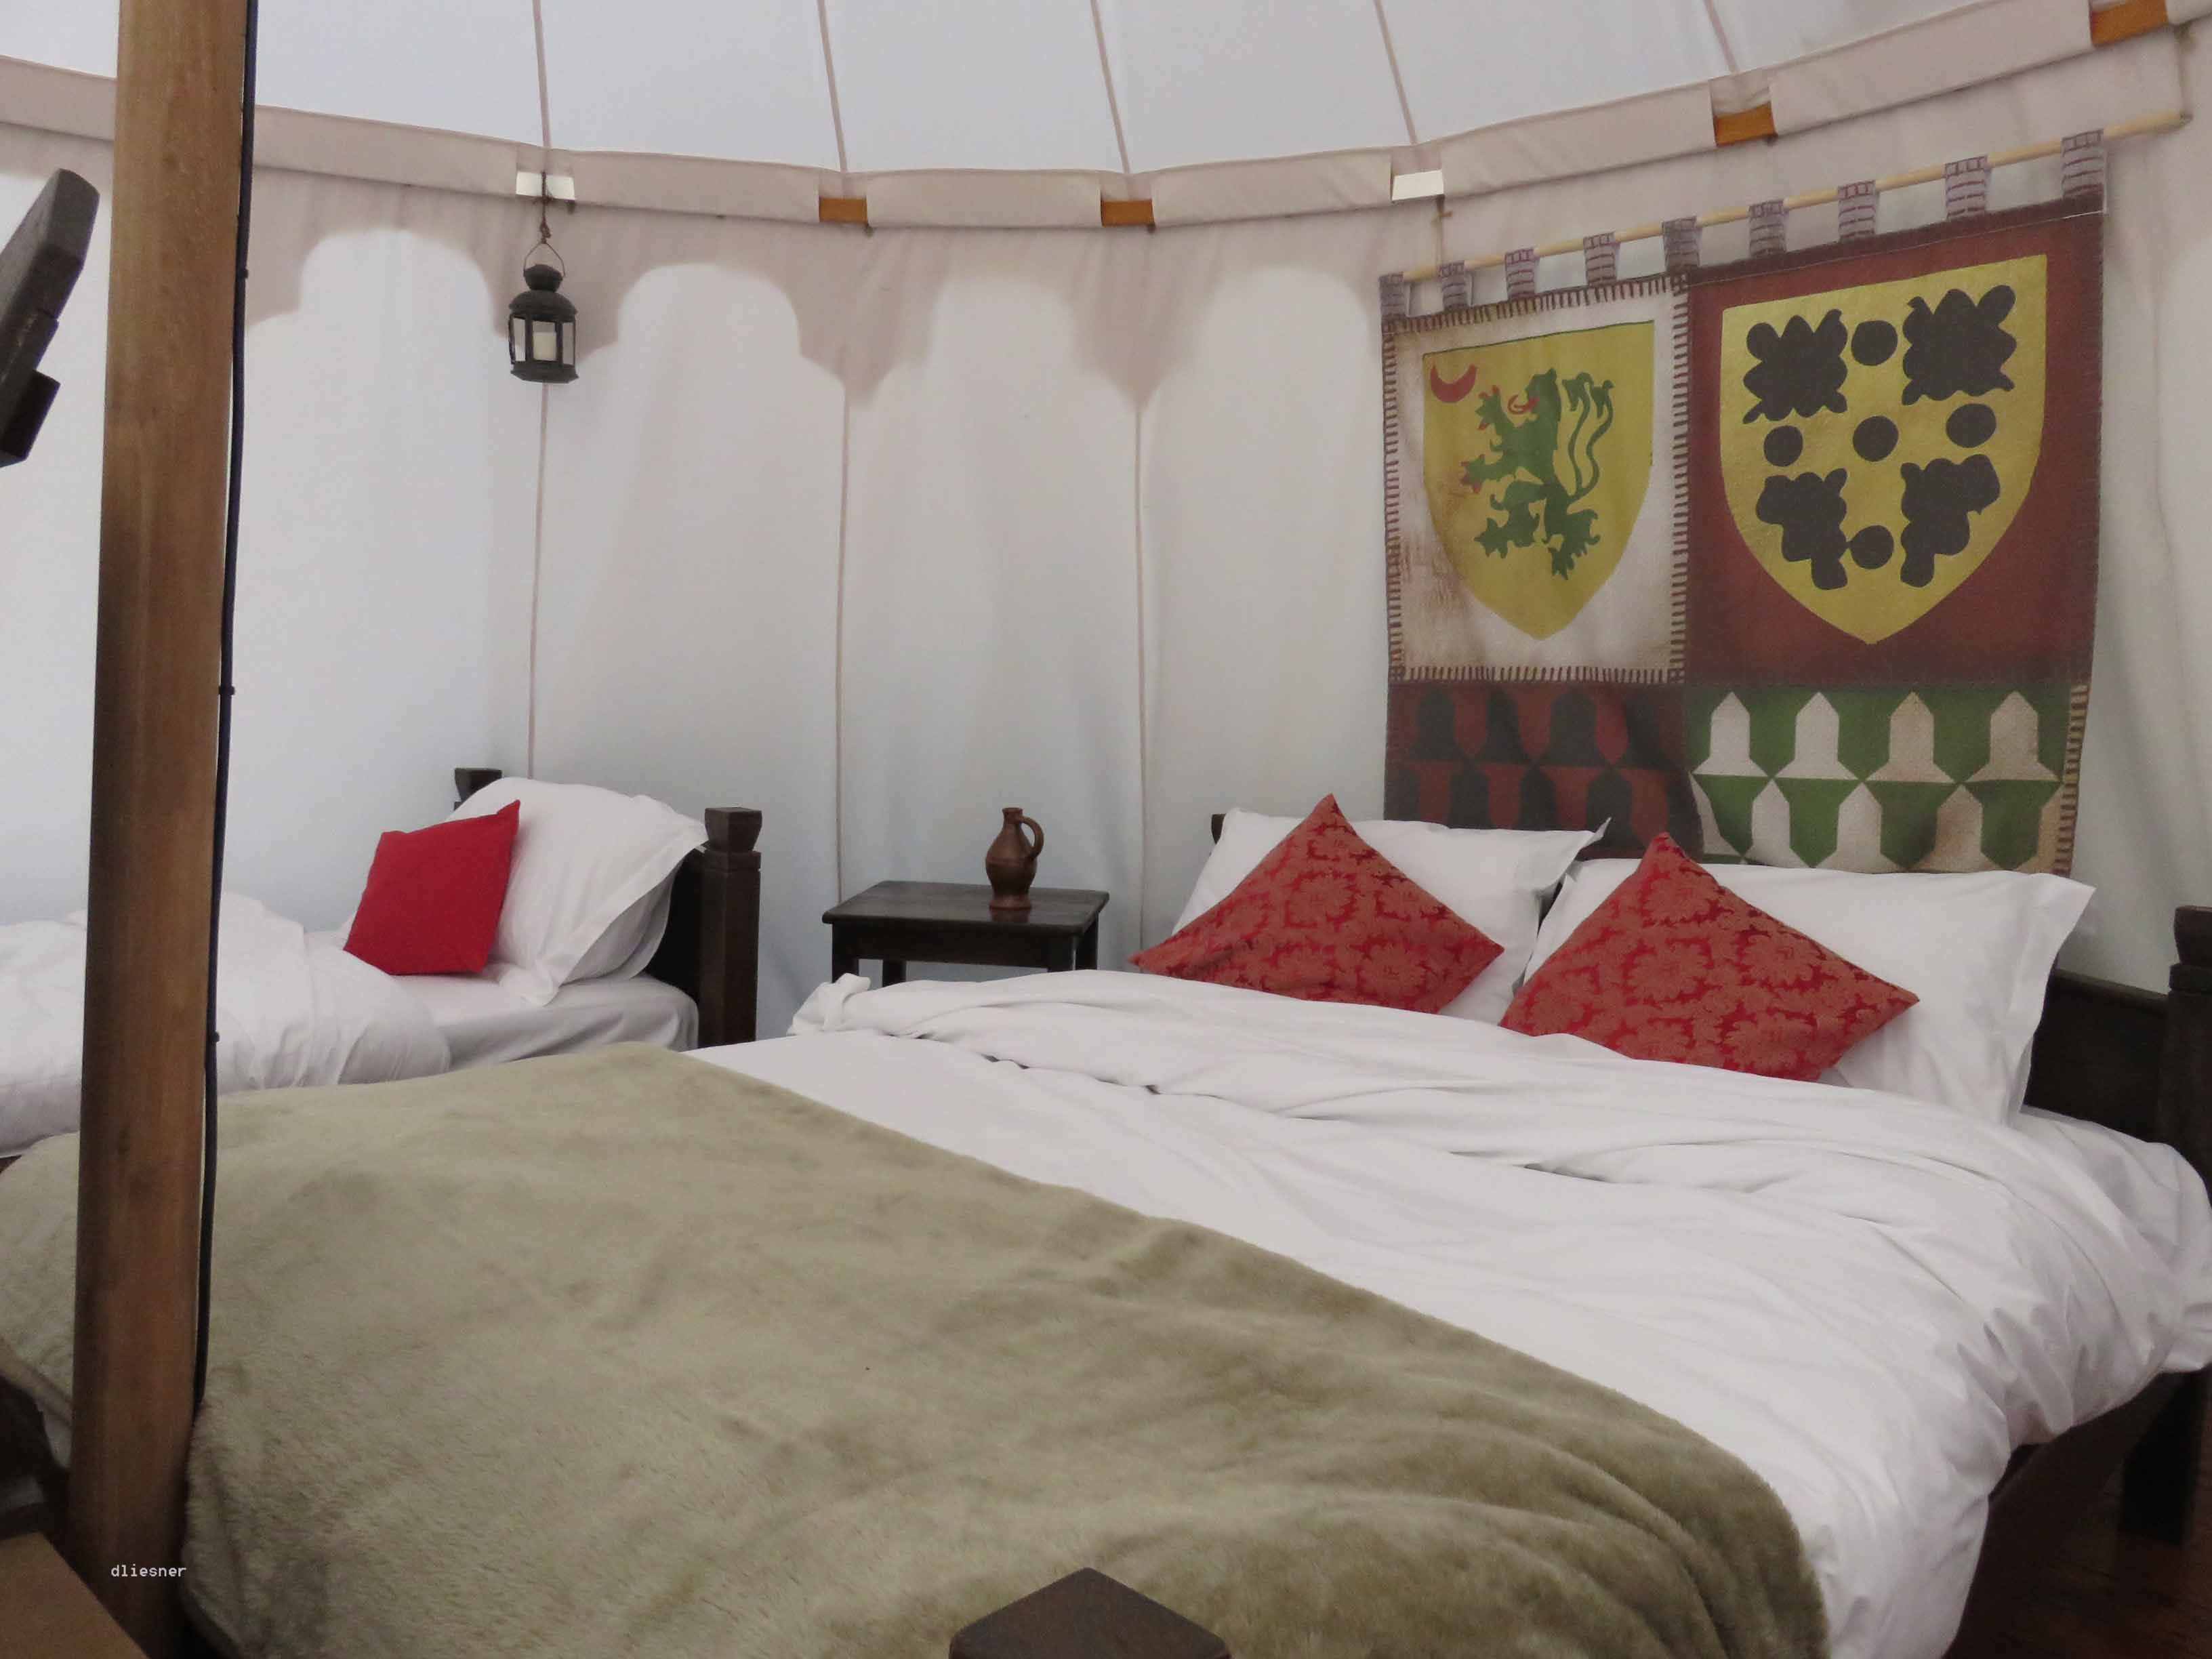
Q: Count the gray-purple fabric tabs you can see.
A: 9